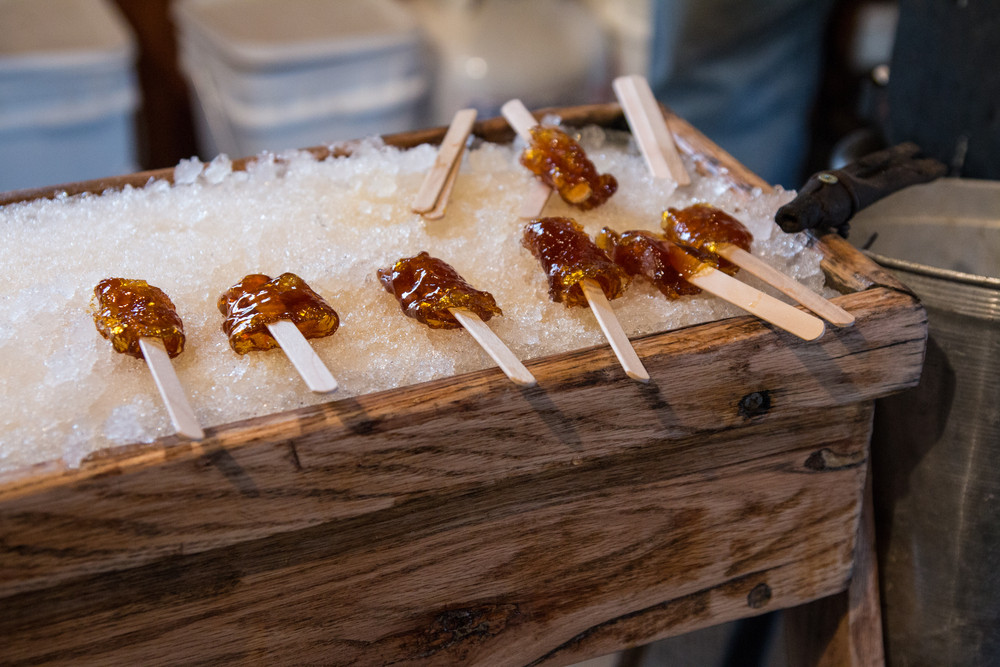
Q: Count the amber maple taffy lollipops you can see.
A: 7